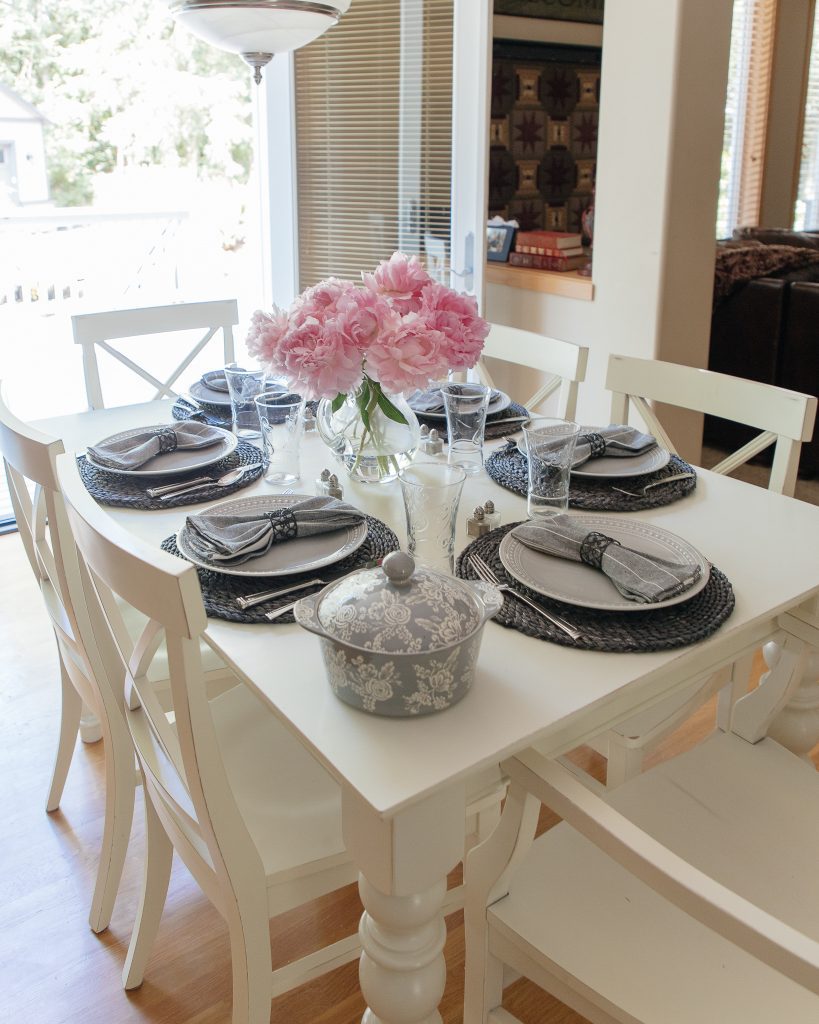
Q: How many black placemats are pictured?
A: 6